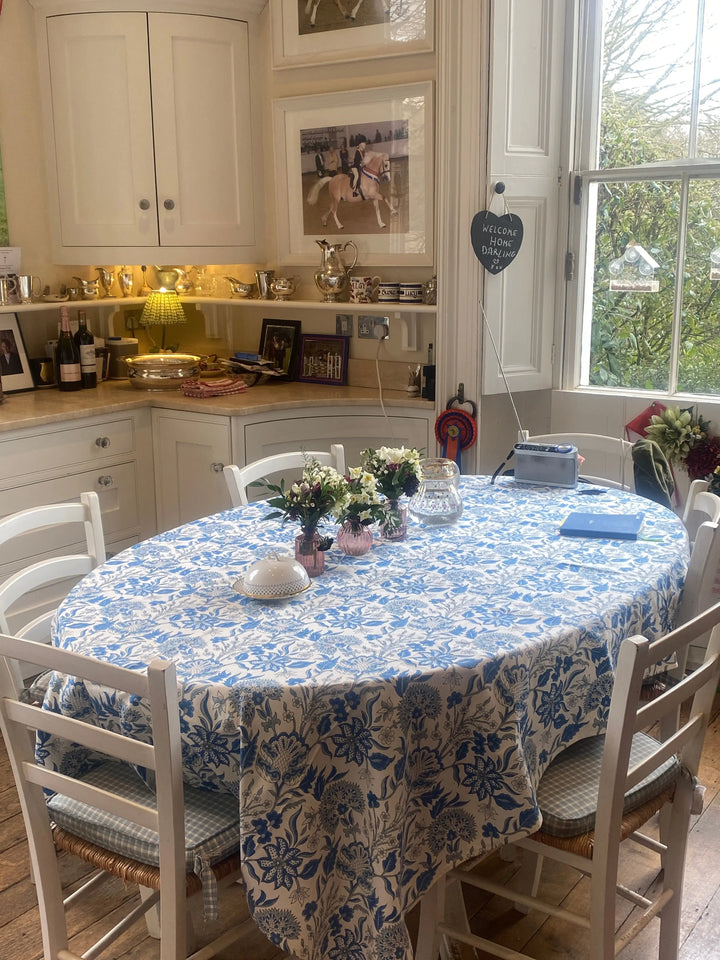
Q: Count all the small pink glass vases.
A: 3